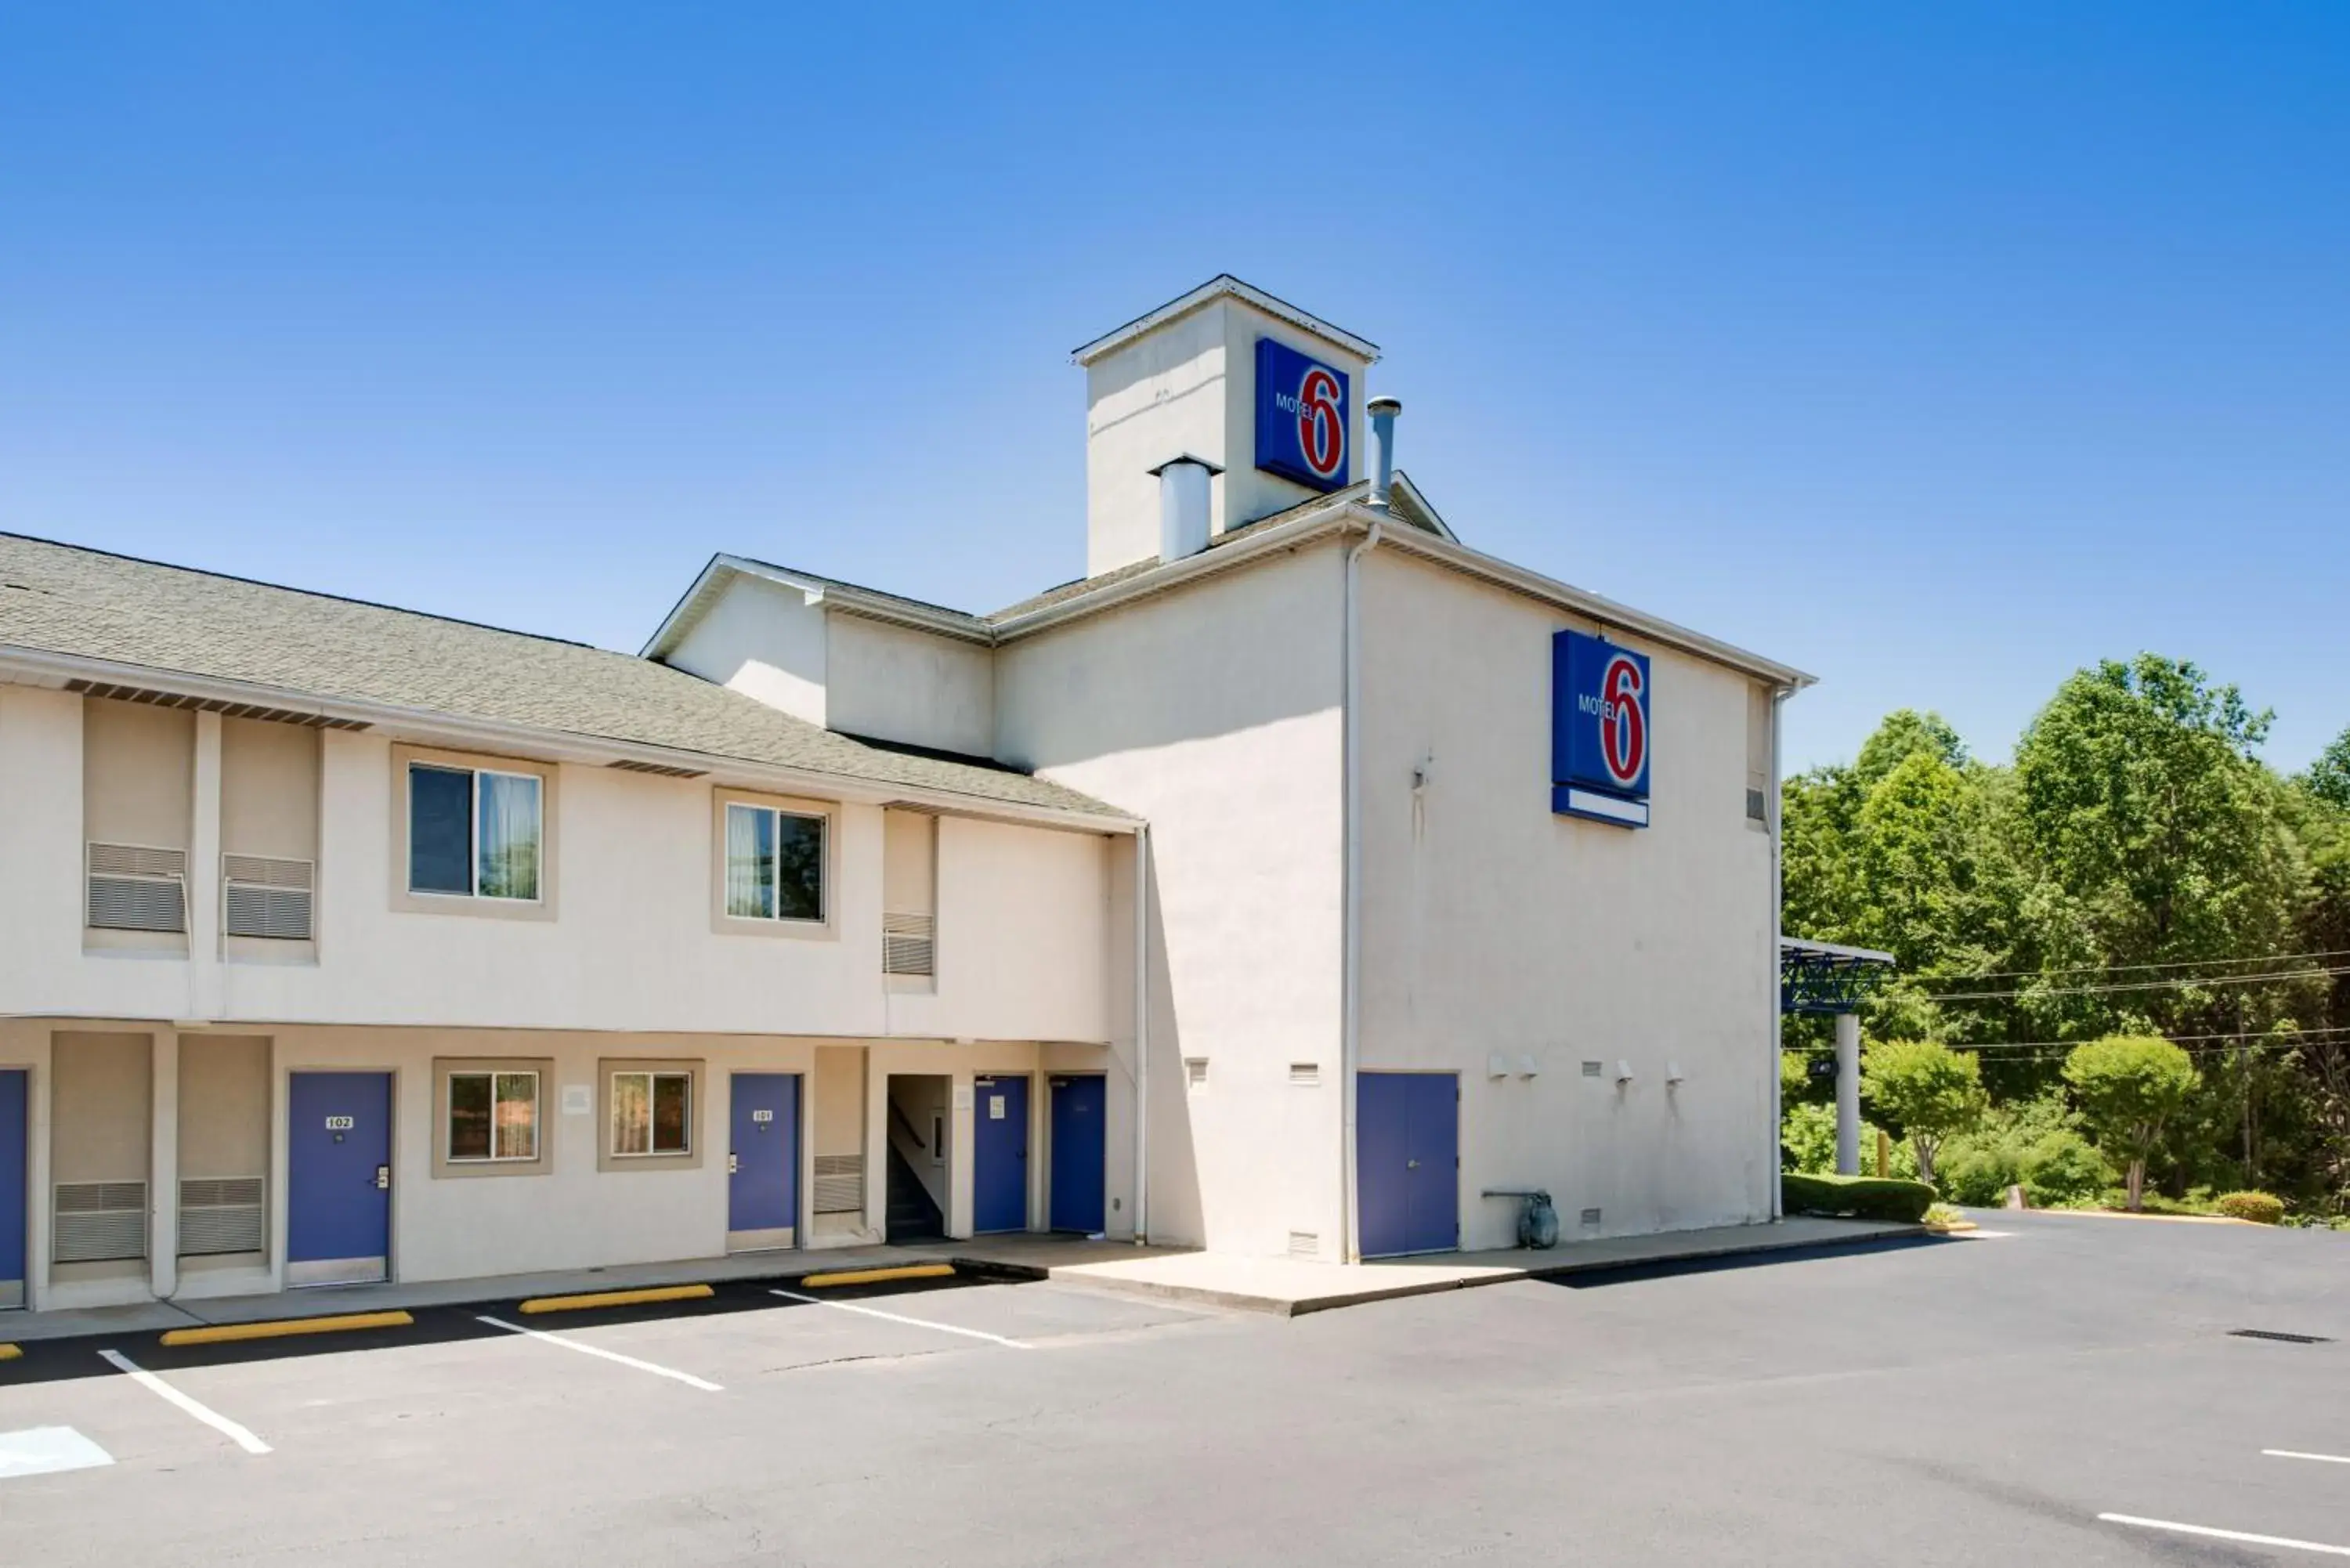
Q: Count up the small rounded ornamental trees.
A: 2